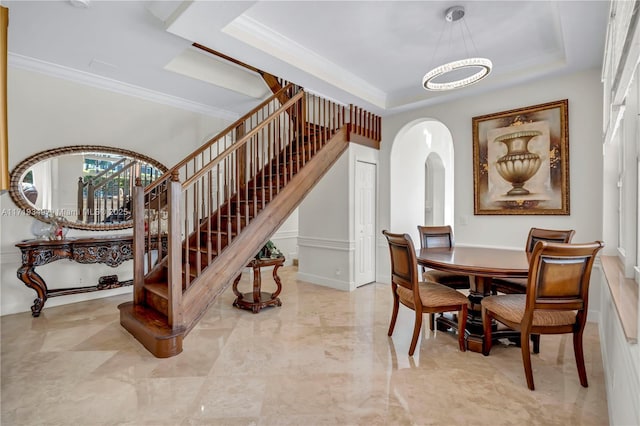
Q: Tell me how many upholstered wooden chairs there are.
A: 4